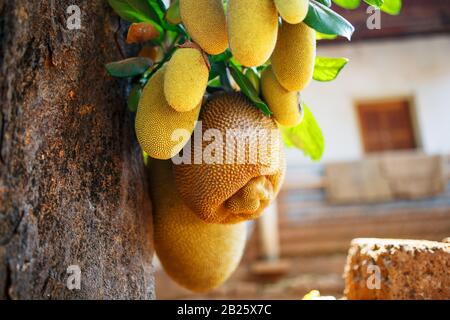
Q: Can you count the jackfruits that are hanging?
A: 9